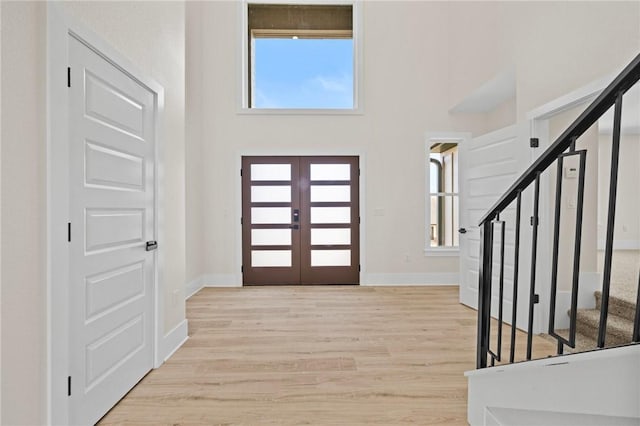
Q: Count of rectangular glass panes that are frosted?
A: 10